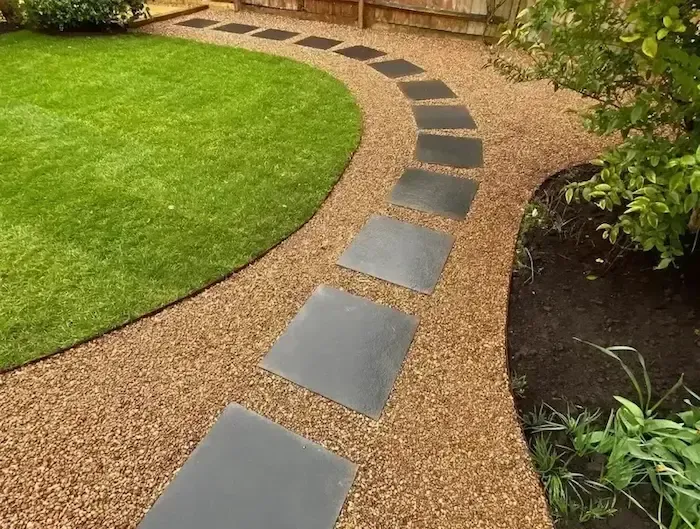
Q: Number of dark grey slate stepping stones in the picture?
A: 13